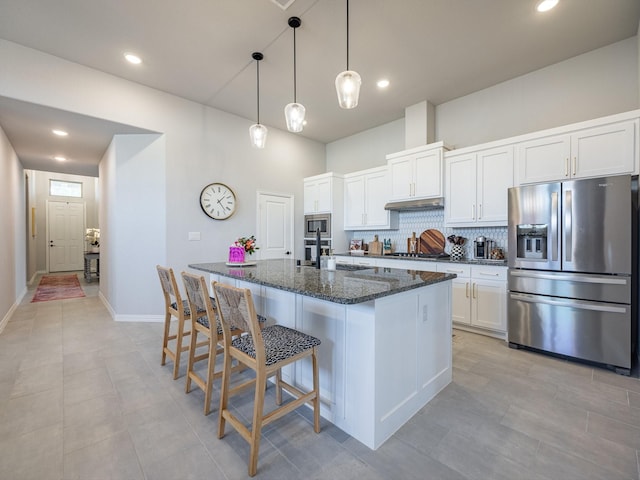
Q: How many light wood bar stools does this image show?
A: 3